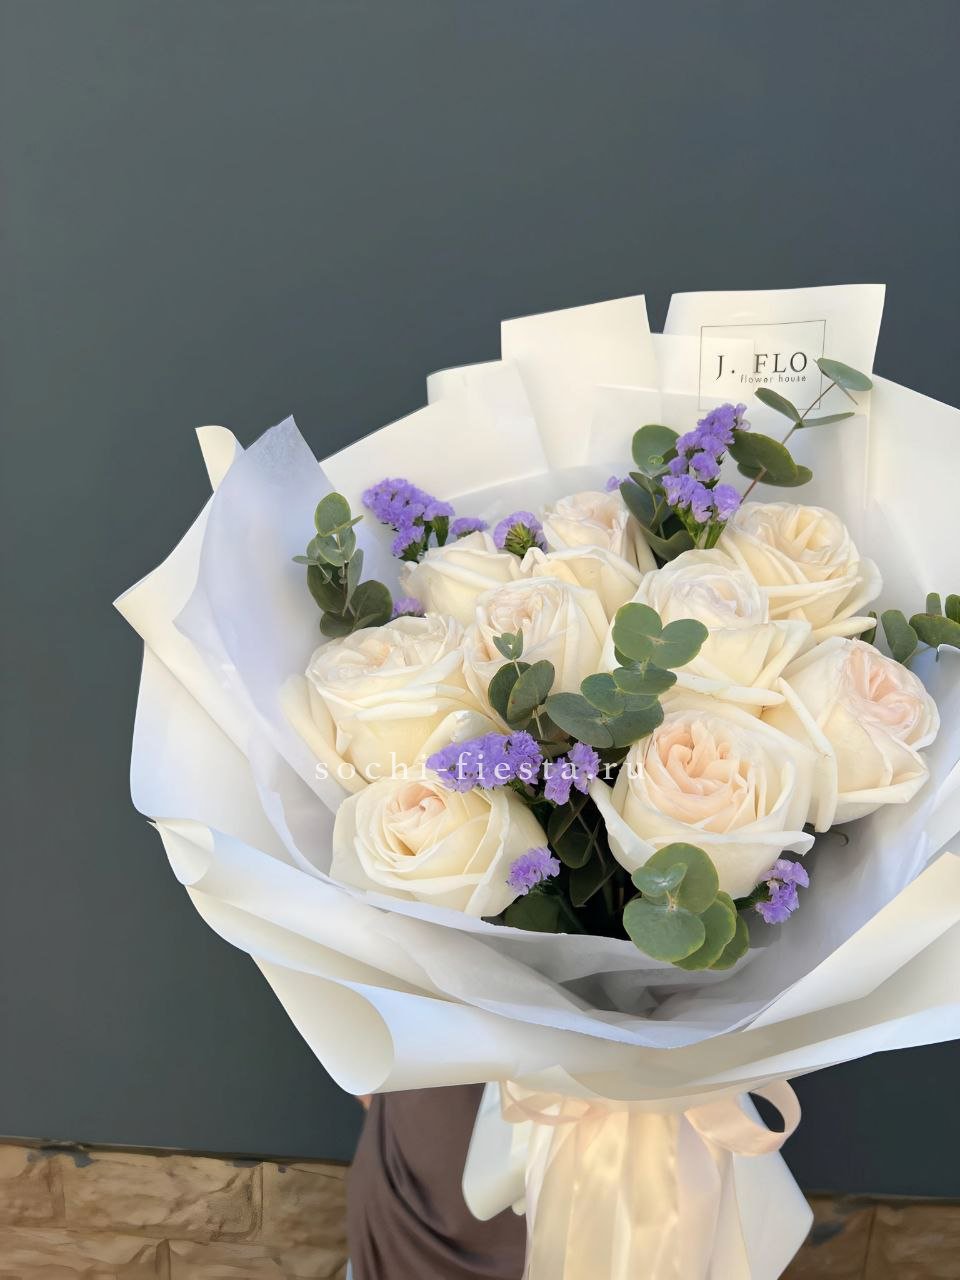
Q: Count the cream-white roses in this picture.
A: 9